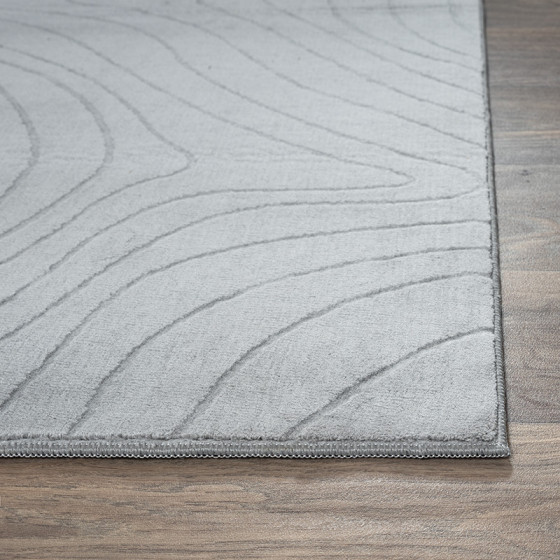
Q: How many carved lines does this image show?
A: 15